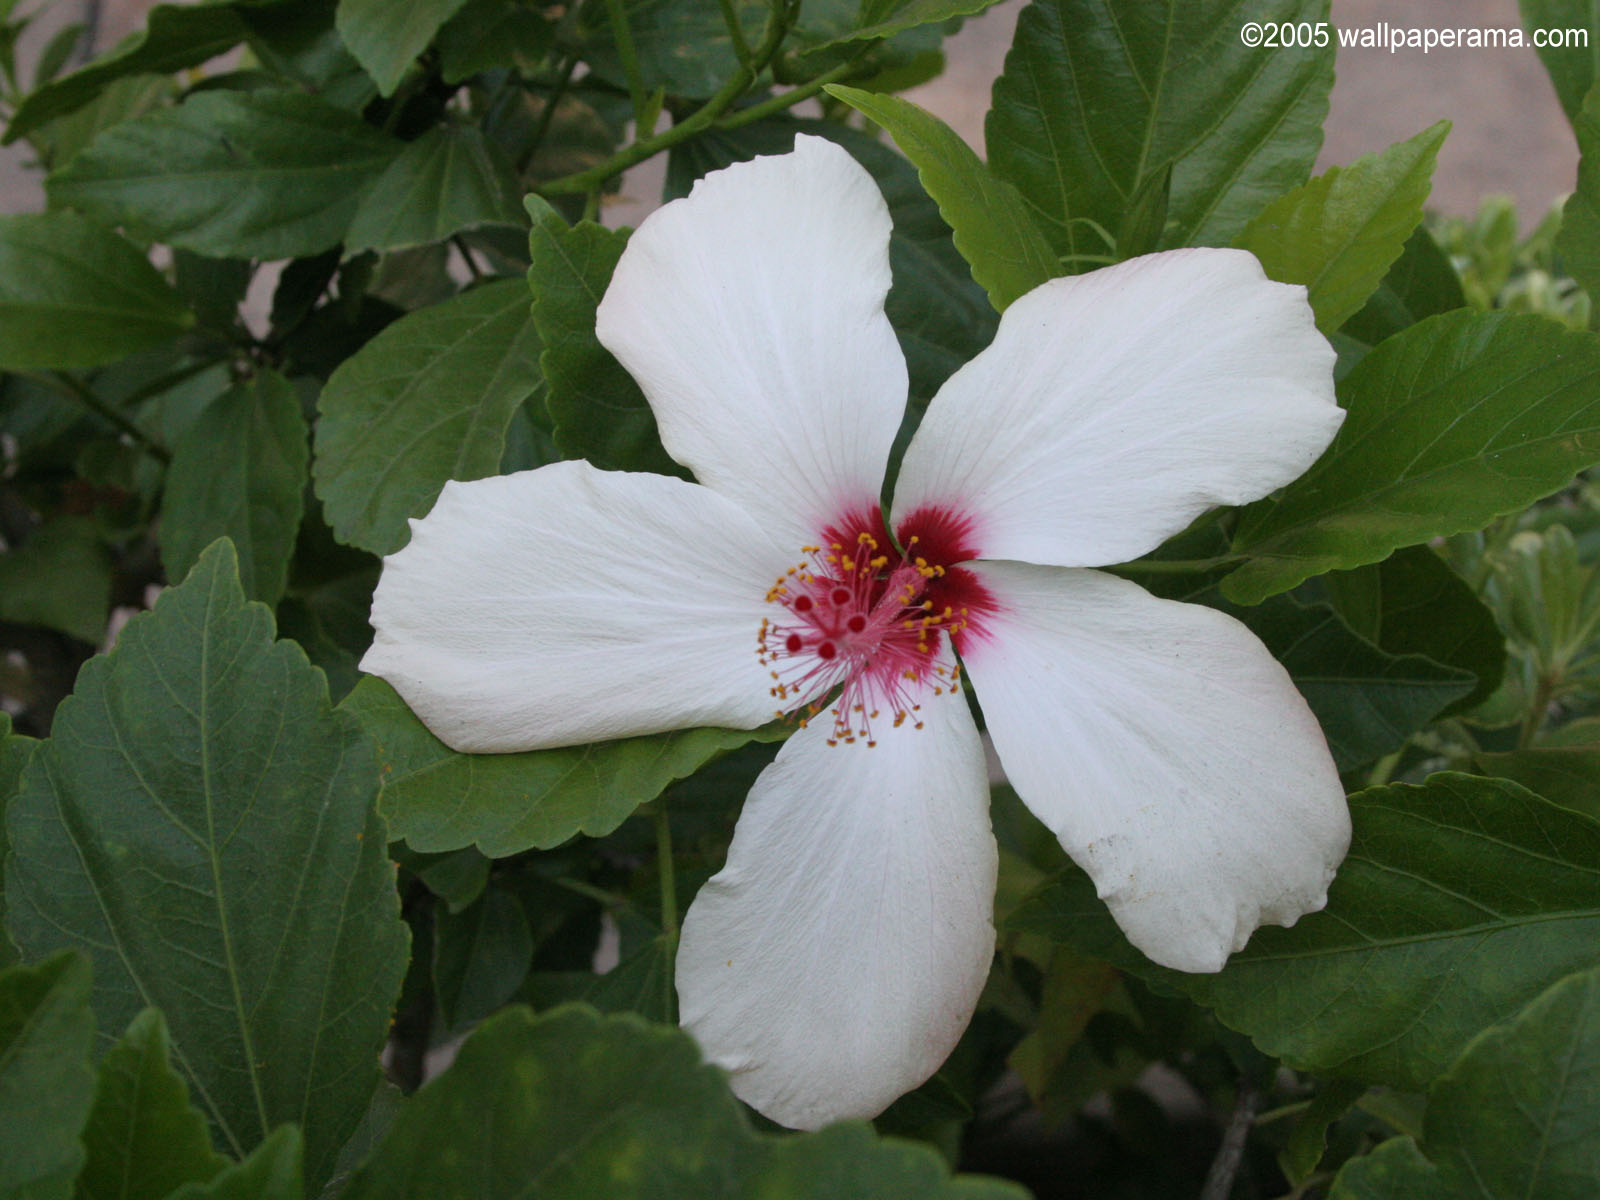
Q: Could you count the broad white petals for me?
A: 5